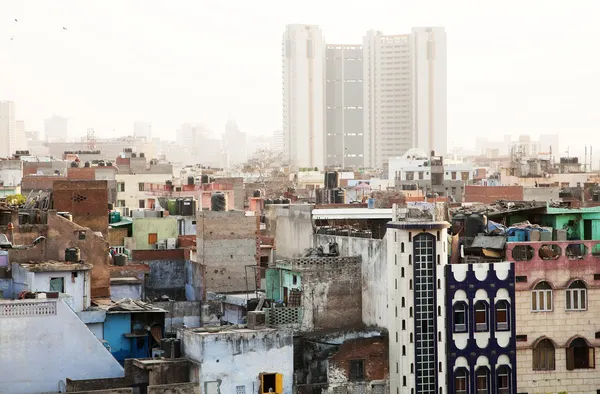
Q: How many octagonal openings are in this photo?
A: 4